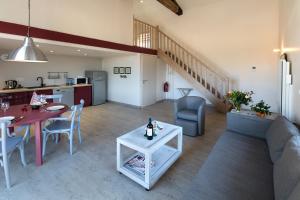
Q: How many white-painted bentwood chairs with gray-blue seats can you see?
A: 3